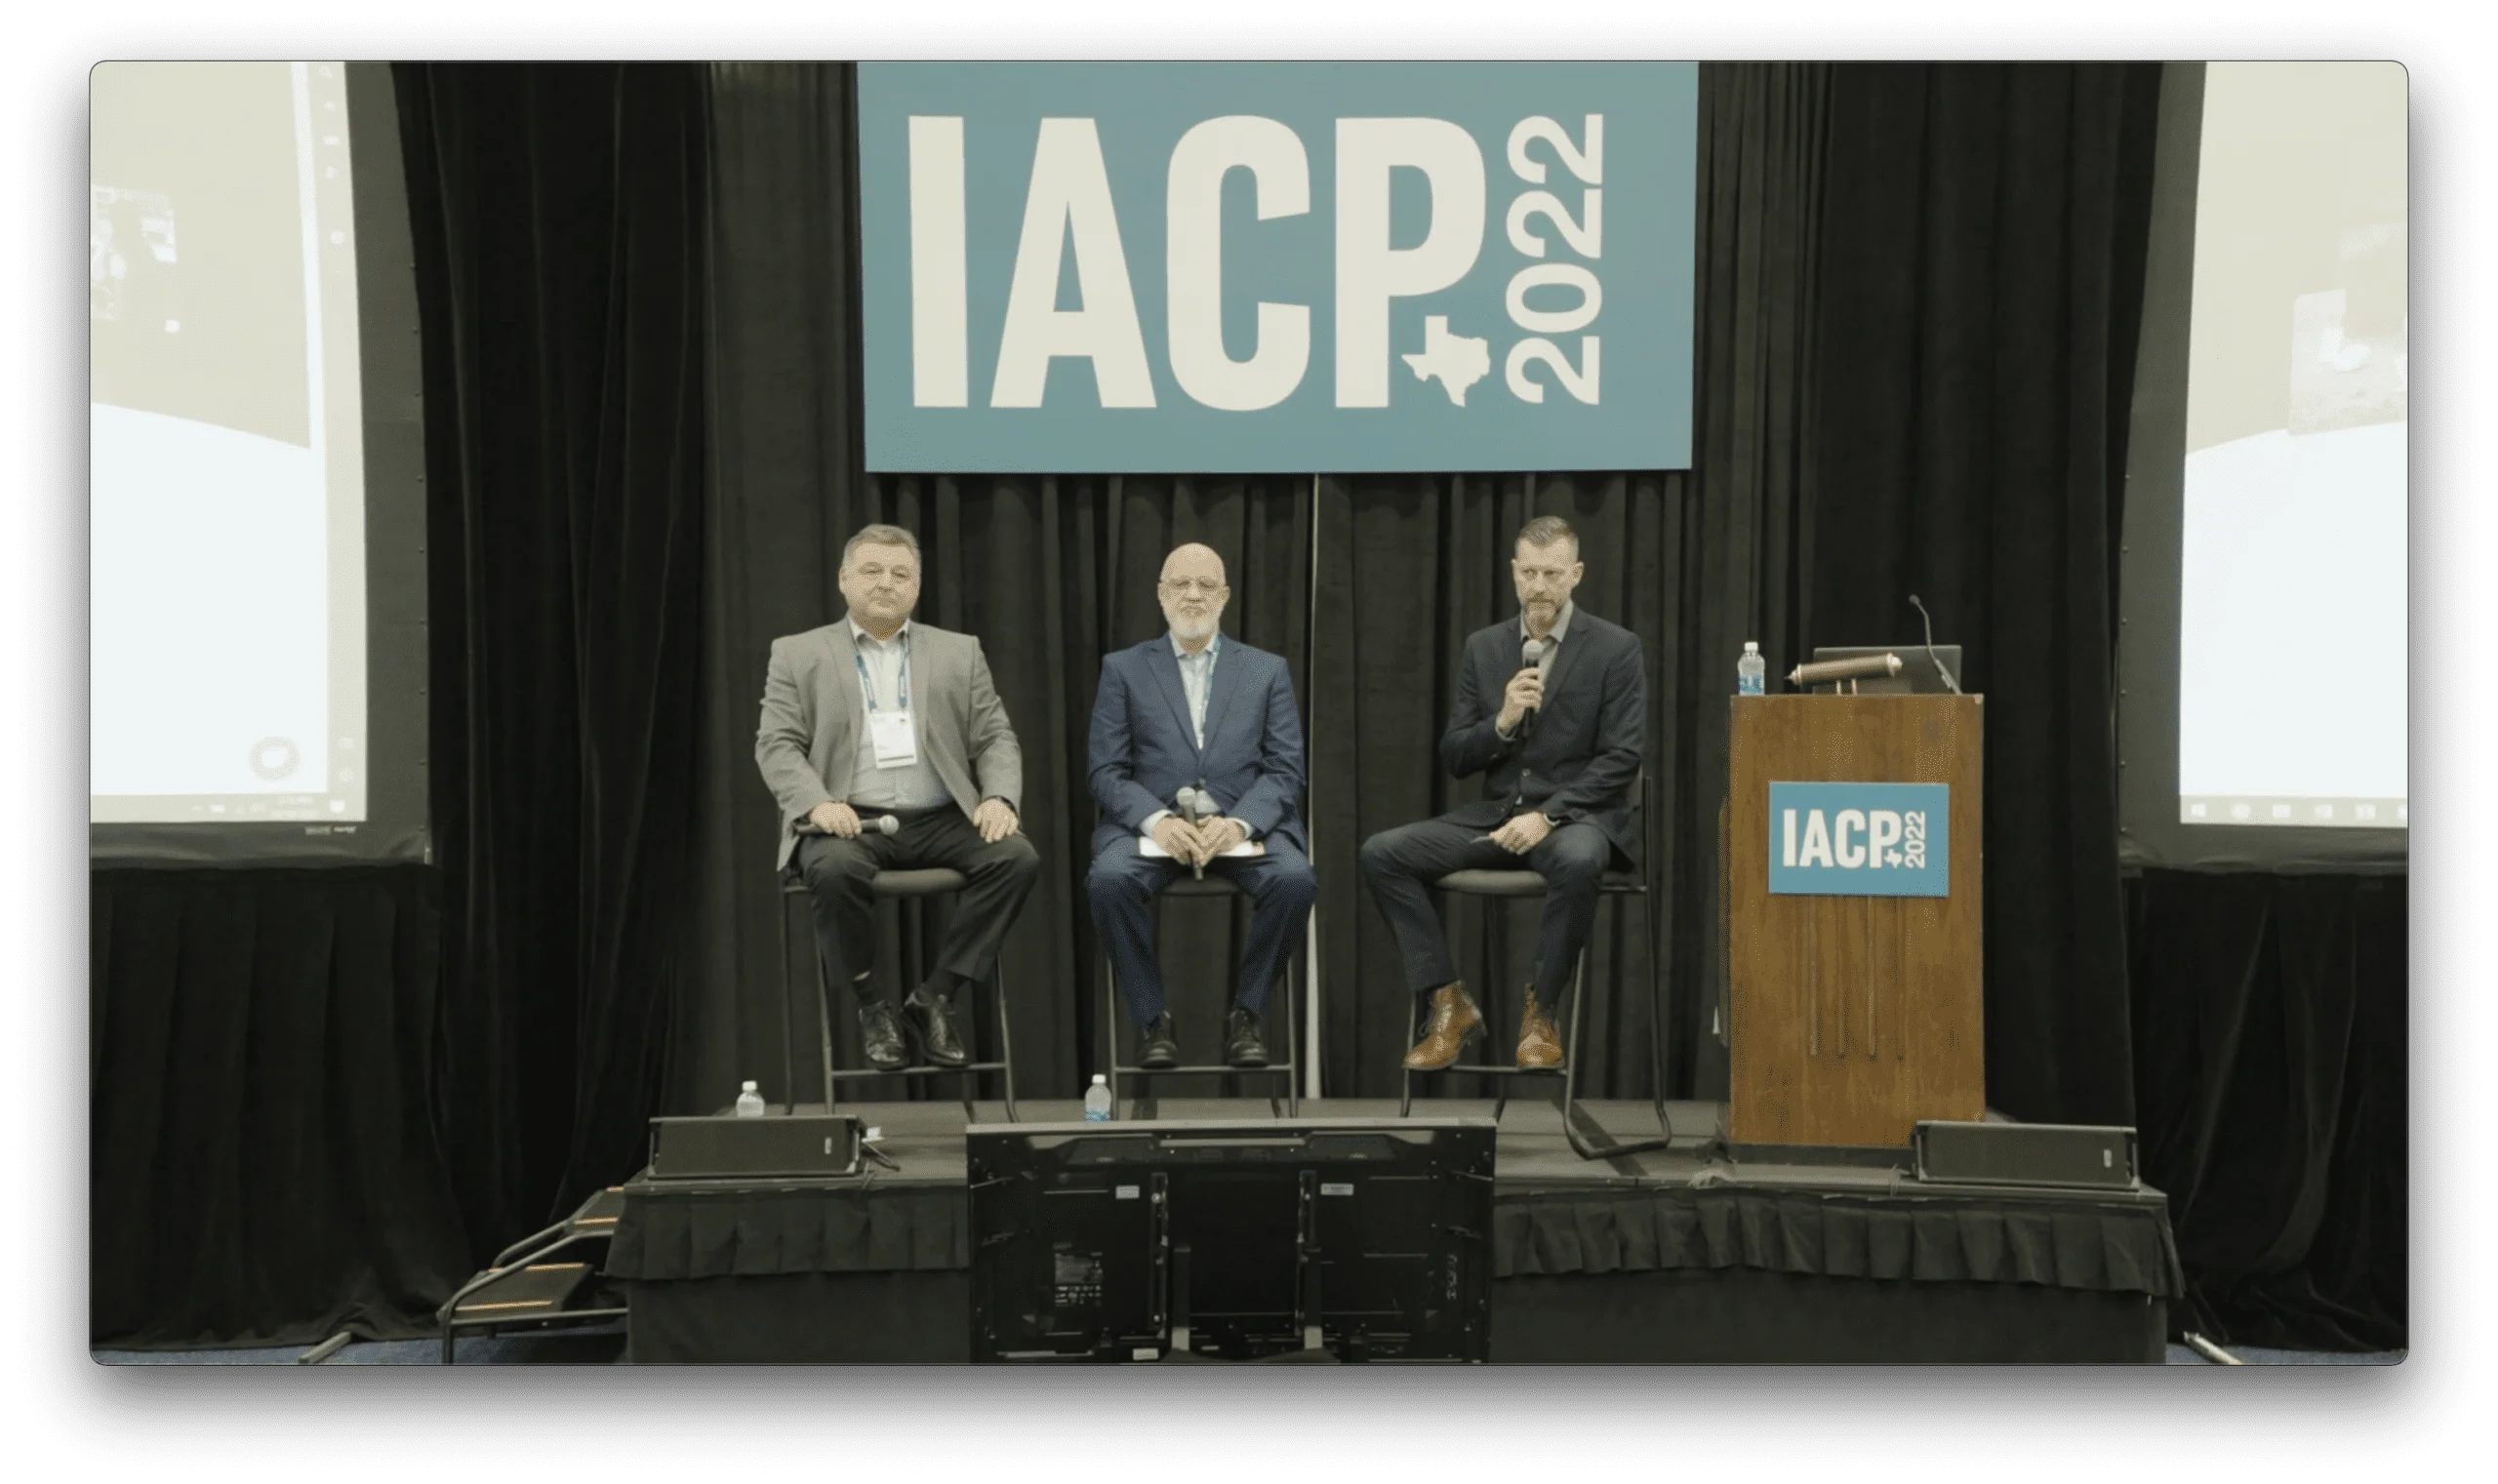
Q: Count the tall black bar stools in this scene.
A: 3